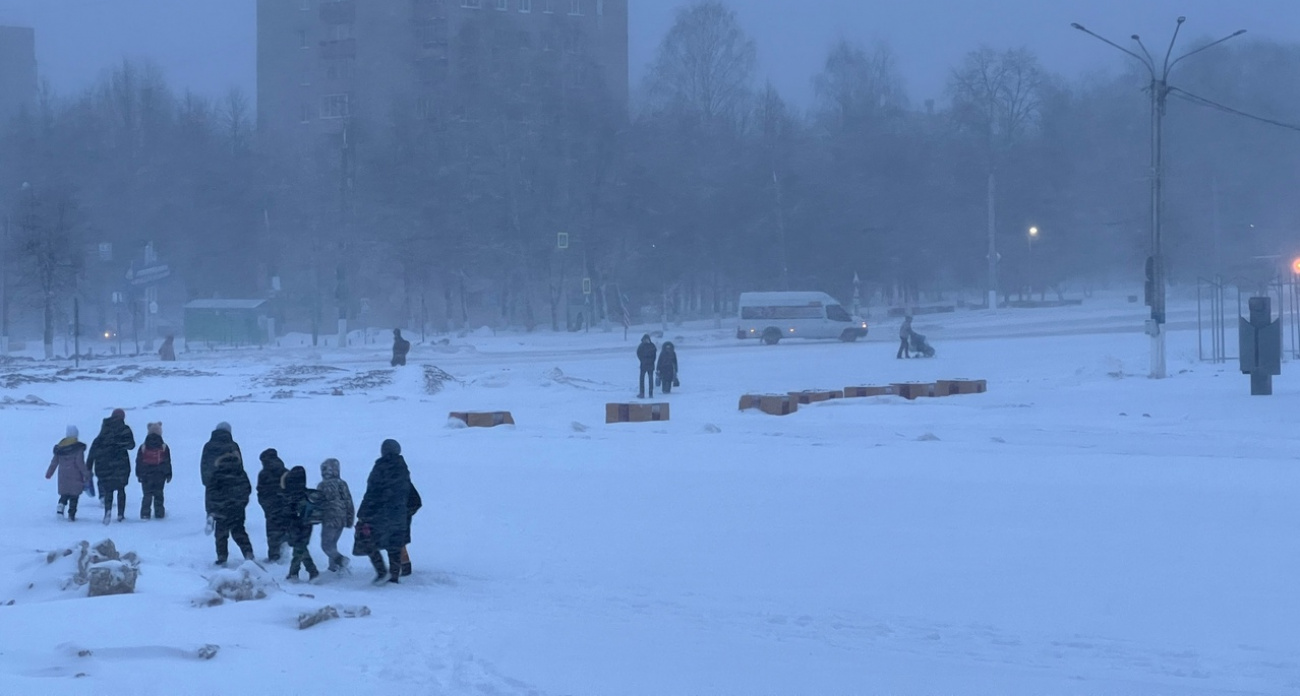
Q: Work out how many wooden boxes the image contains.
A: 7